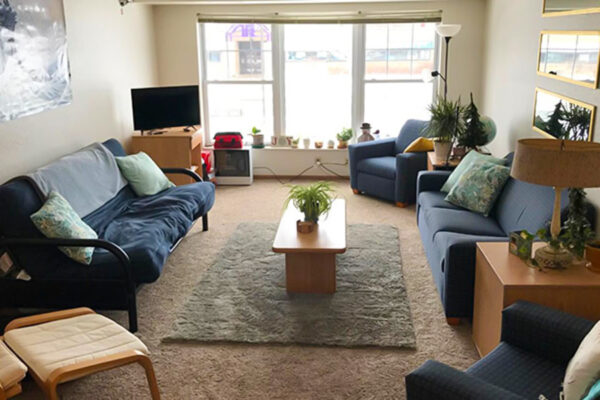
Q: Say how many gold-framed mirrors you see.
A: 3